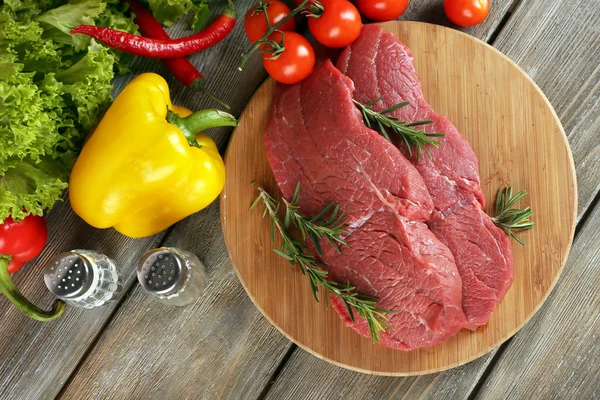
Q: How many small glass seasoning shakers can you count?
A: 2